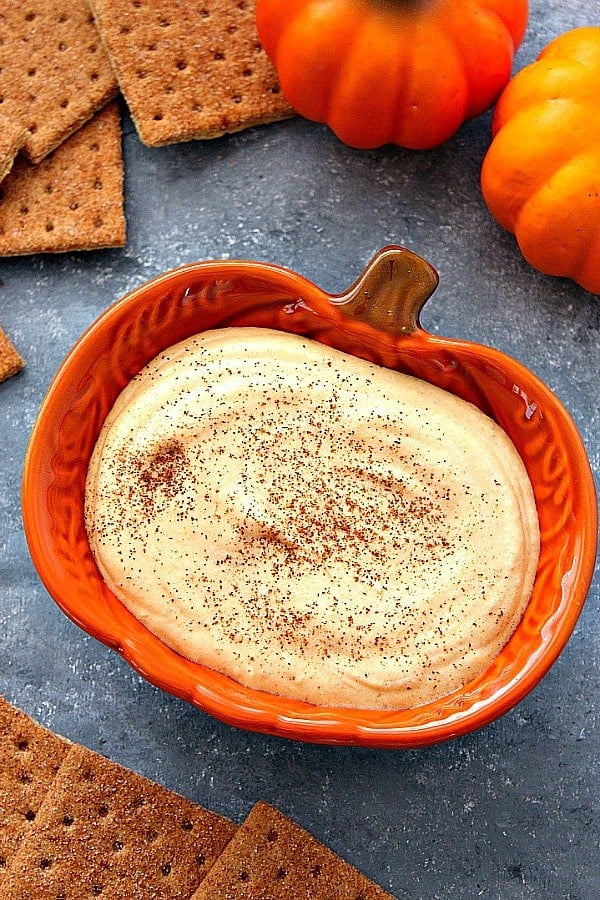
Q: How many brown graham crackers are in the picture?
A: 8